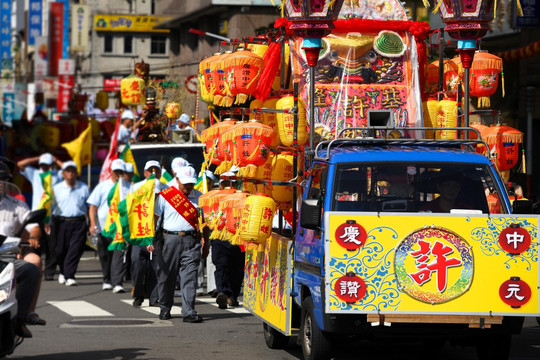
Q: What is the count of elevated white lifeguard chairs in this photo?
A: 0